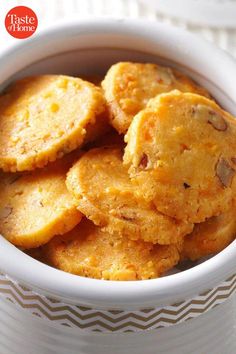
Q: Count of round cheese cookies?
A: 7